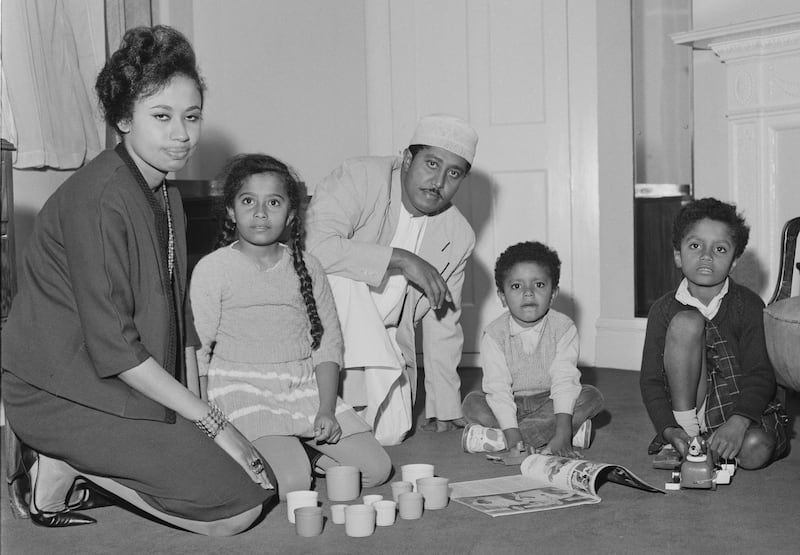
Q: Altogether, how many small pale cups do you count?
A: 11